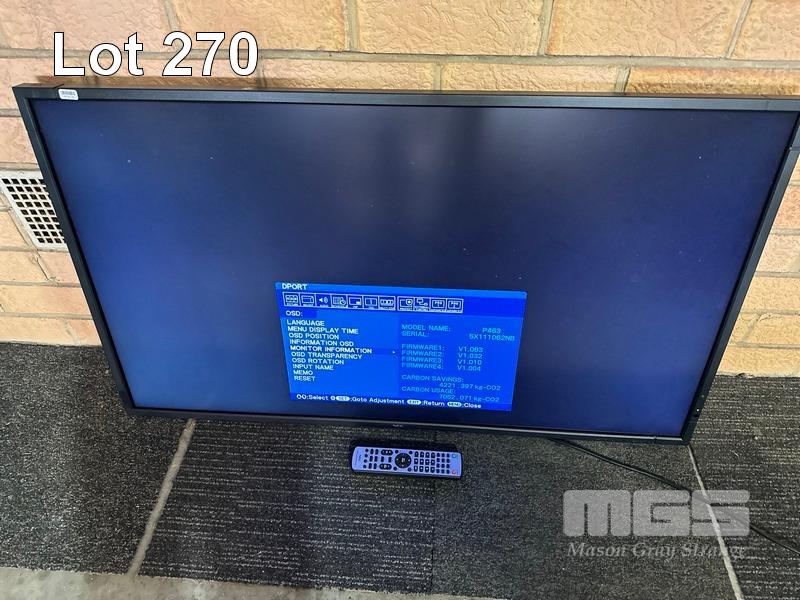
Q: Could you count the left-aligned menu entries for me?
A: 10